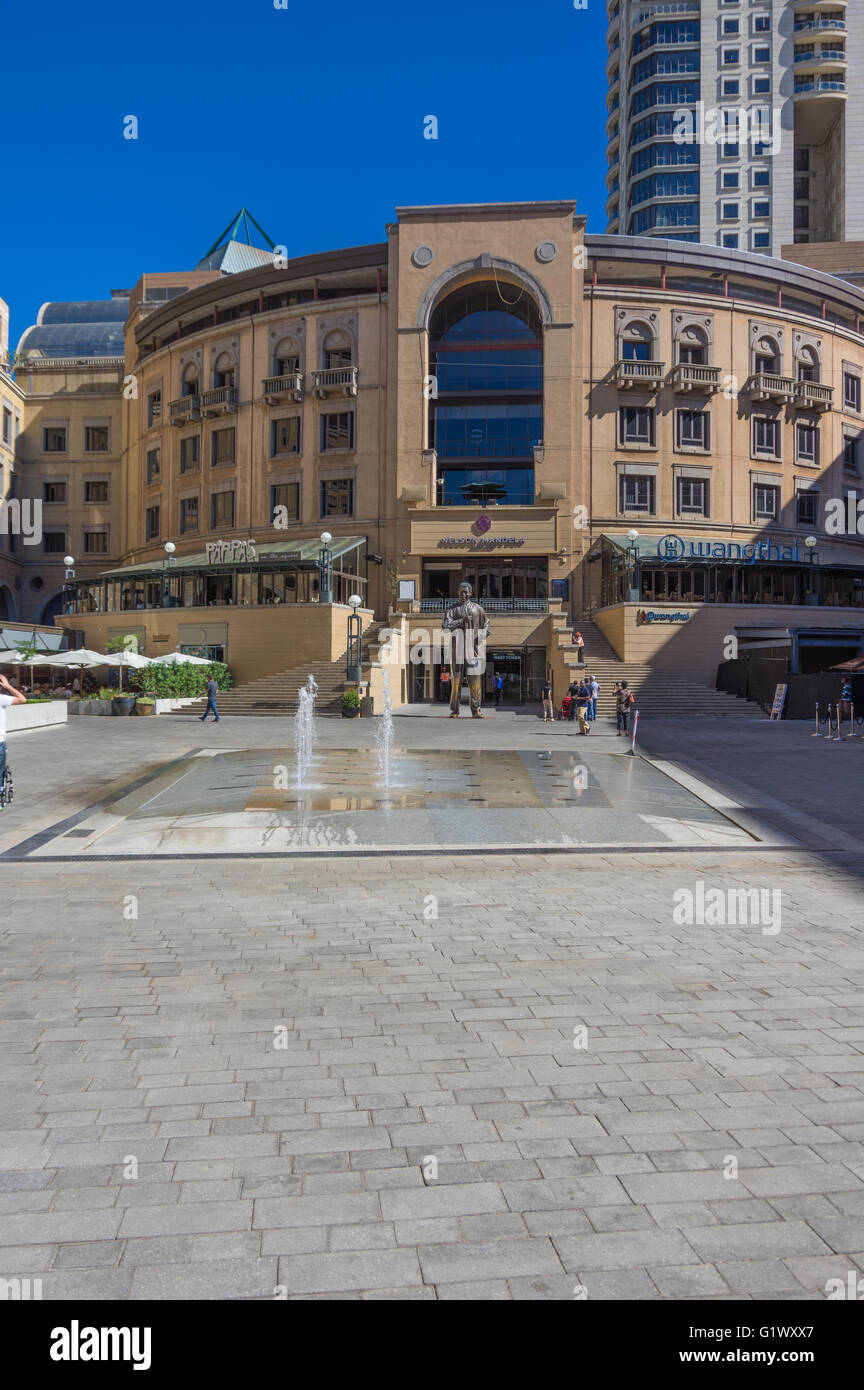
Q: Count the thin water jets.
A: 2